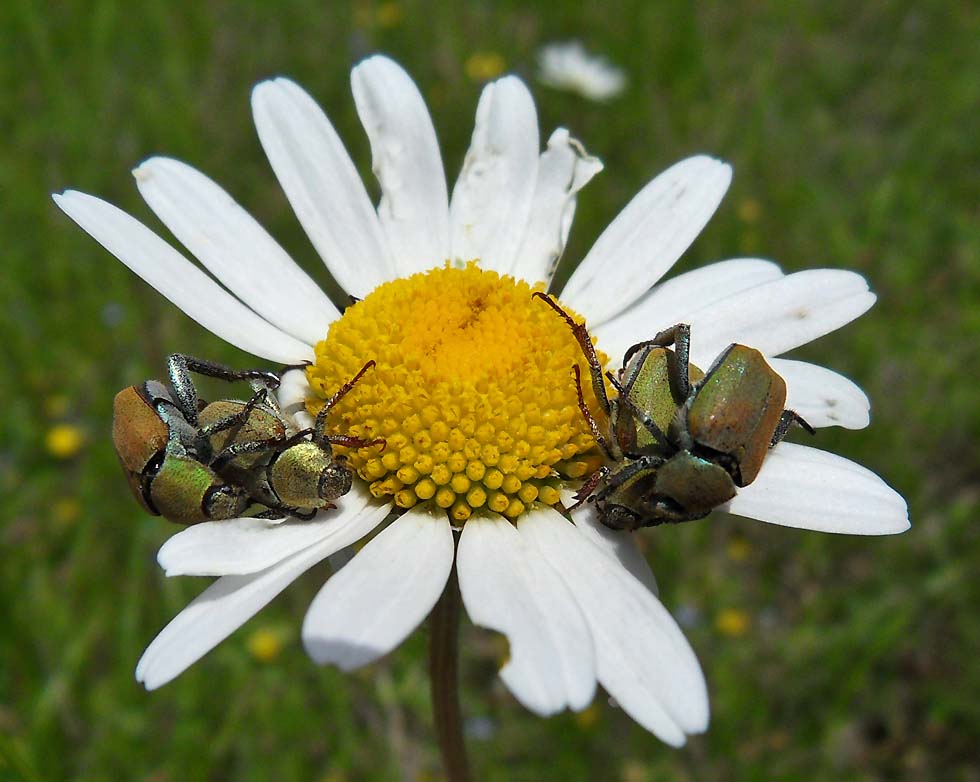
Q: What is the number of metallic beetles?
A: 4